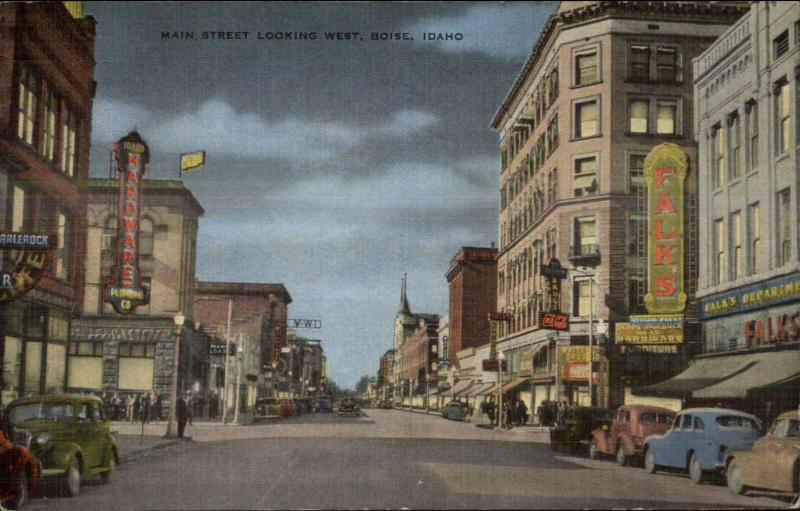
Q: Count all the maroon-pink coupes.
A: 1